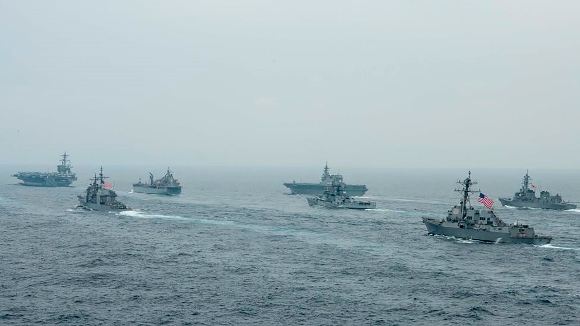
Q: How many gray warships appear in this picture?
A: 7